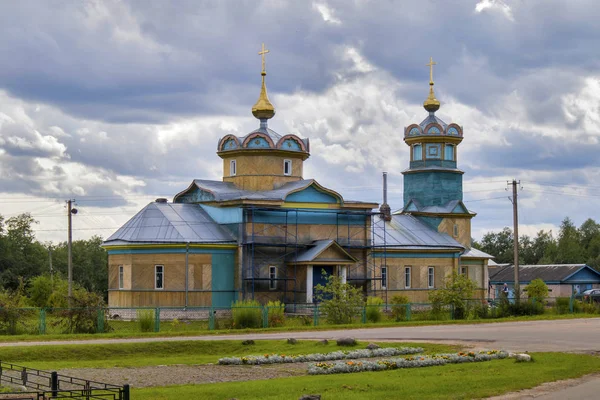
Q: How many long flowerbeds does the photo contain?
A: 2